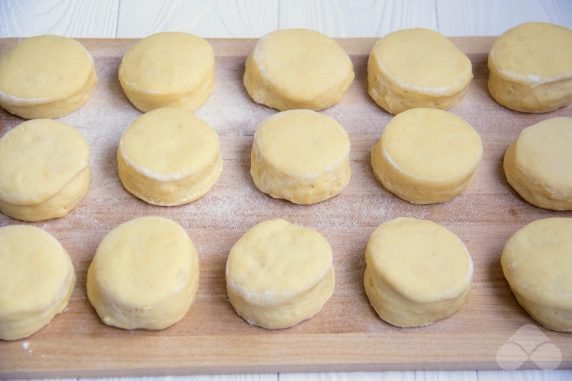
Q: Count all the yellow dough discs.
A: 15